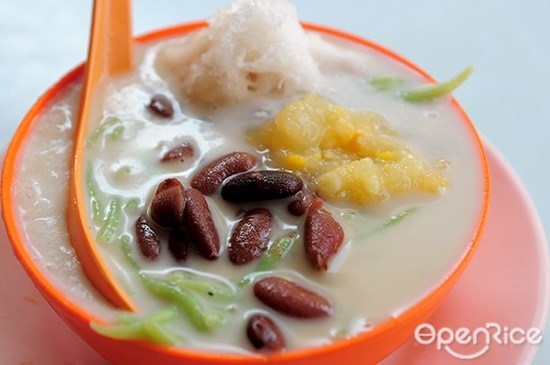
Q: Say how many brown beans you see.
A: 13